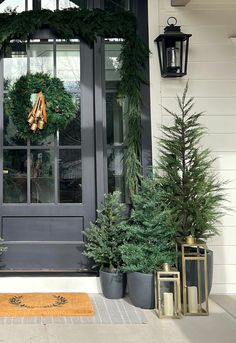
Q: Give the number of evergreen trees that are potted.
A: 3